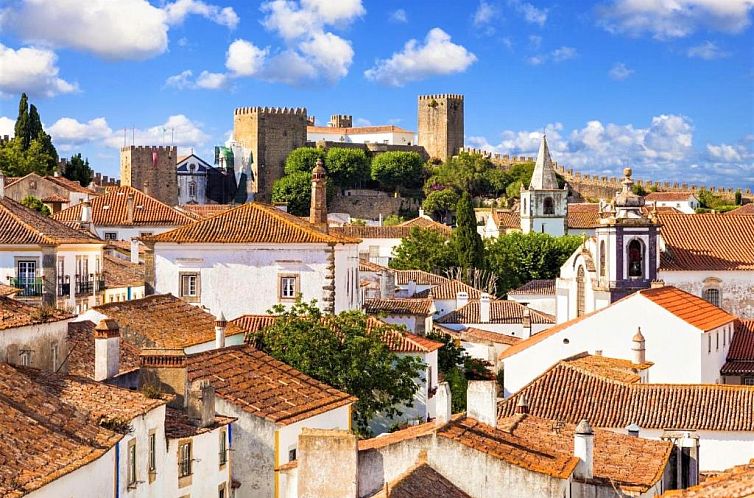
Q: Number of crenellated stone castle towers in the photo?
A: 4